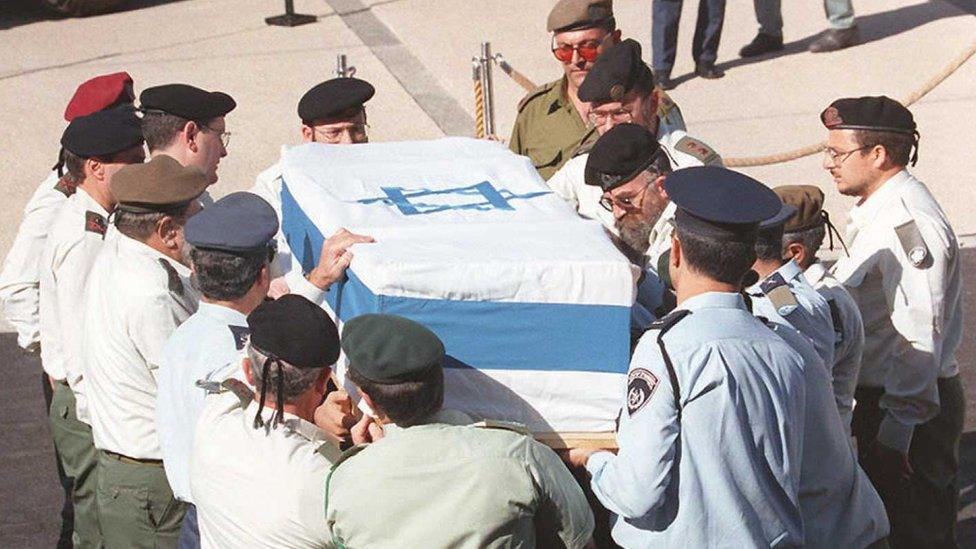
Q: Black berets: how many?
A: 7